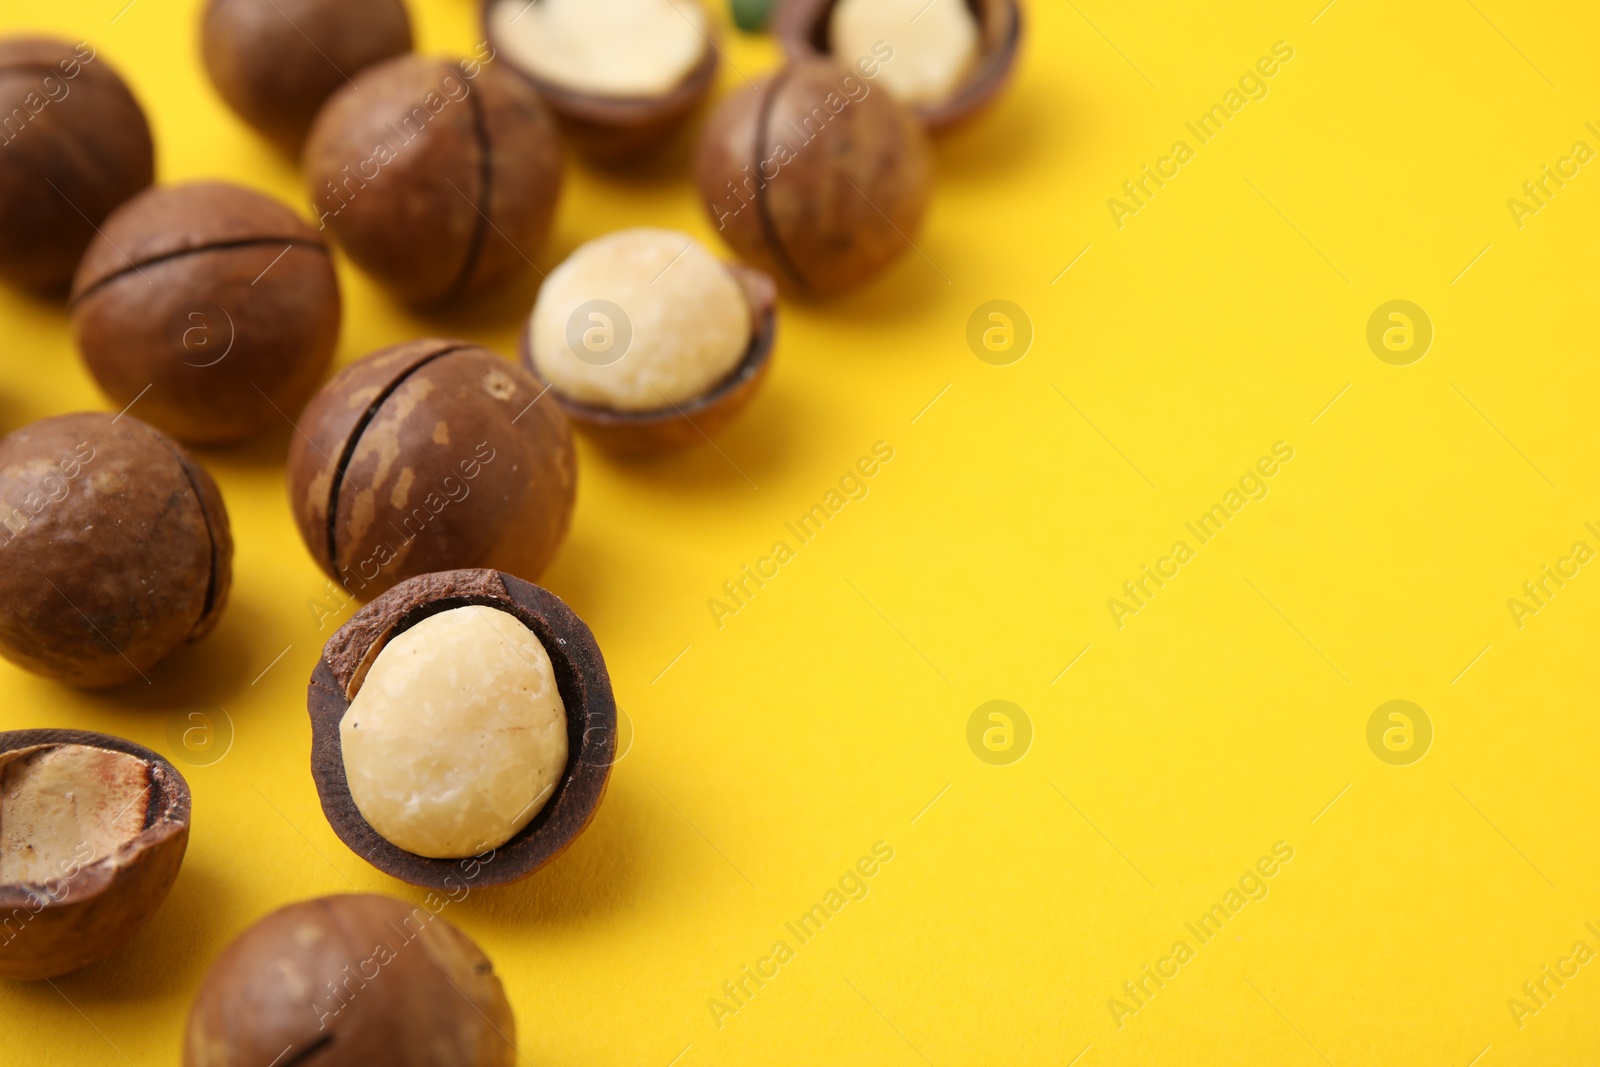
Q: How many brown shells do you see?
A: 13